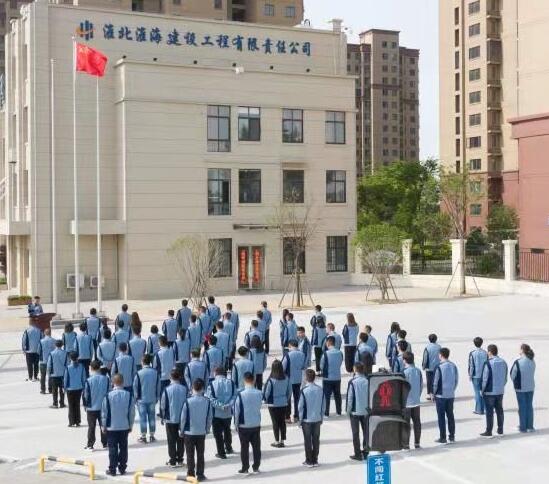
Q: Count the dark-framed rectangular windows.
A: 11